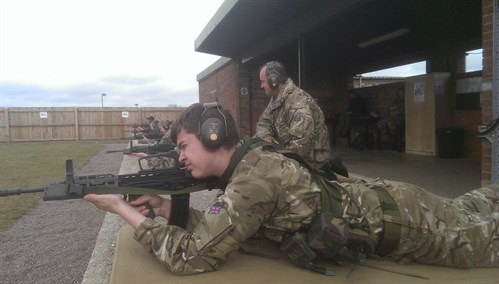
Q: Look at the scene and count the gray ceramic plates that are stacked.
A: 0